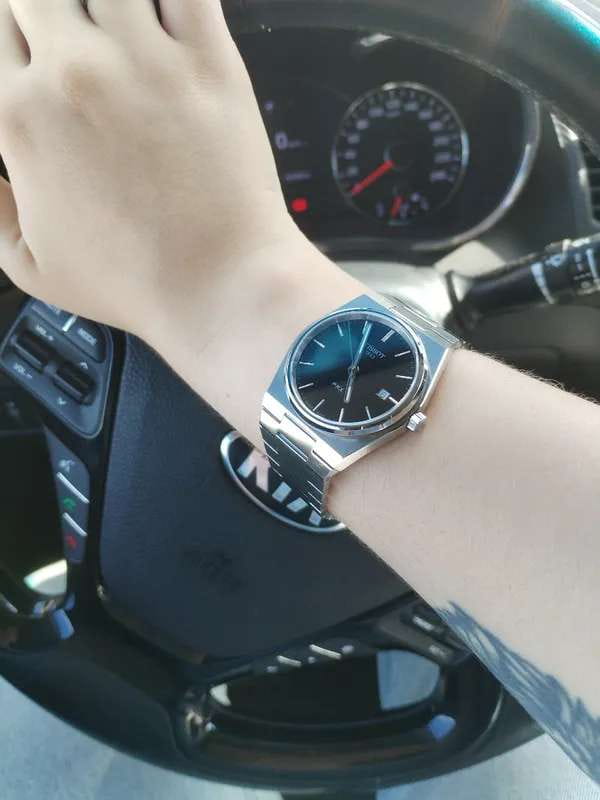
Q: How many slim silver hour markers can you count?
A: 12